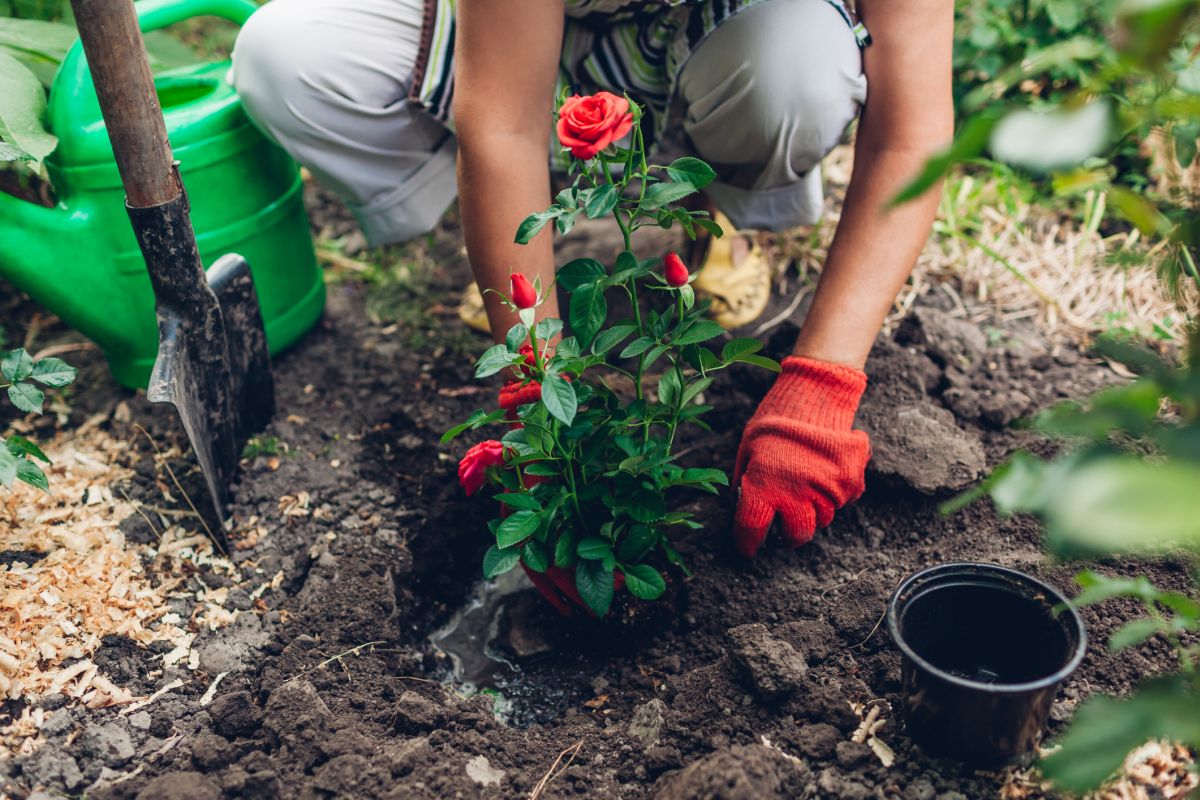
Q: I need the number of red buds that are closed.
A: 2